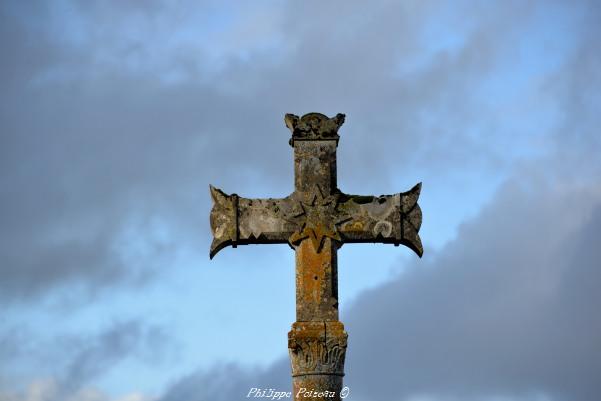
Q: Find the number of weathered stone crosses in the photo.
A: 1